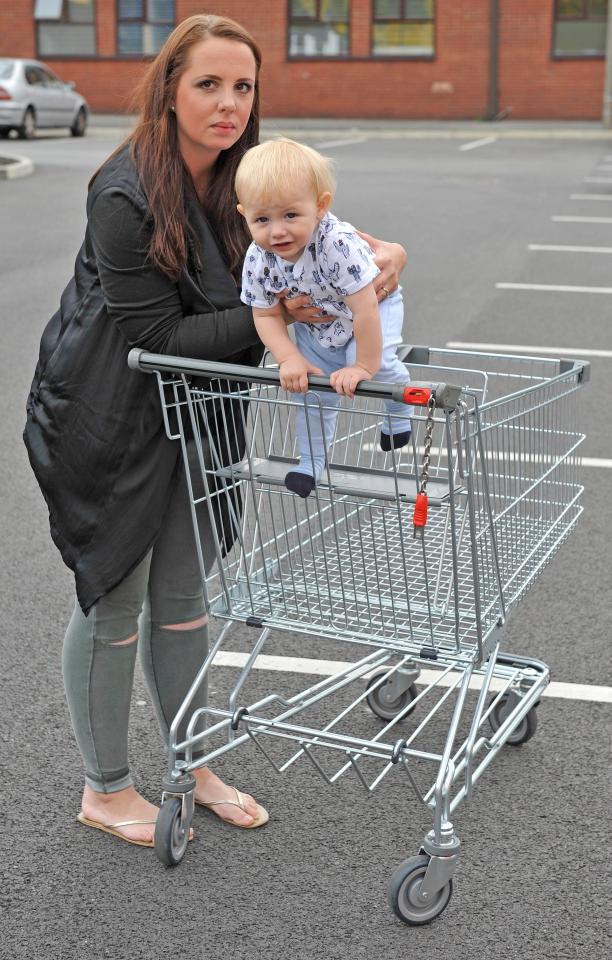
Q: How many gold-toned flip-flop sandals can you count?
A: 2